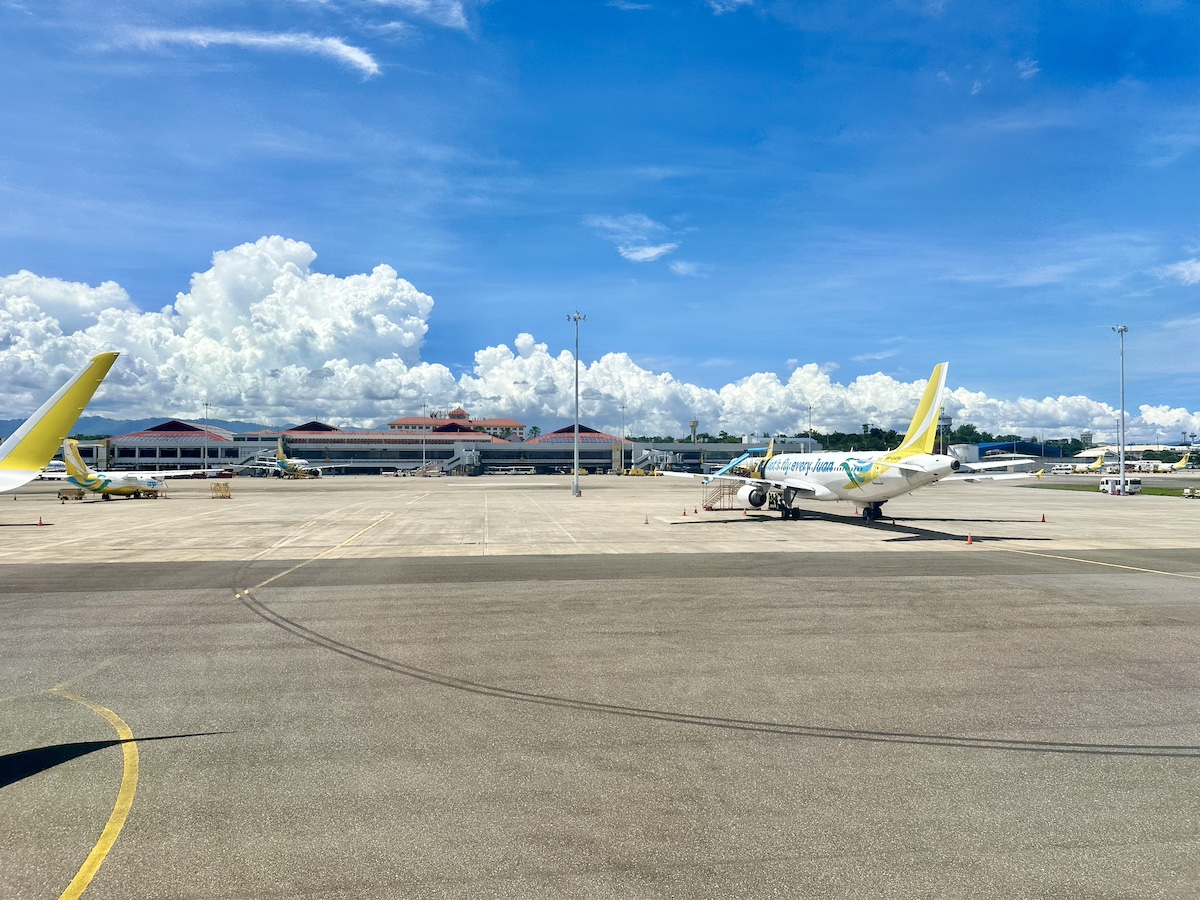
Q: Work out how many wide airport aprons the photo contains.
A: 1